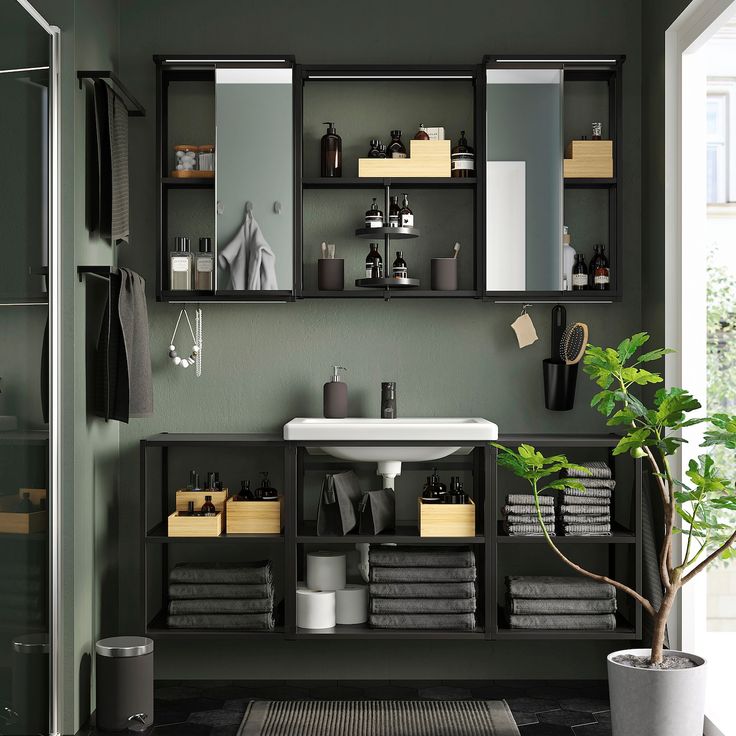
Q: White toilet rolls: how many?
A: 3